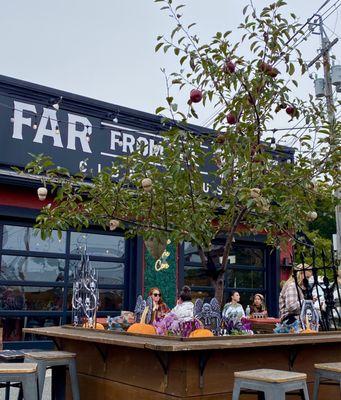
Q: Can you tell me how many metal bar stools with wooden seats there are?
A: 4